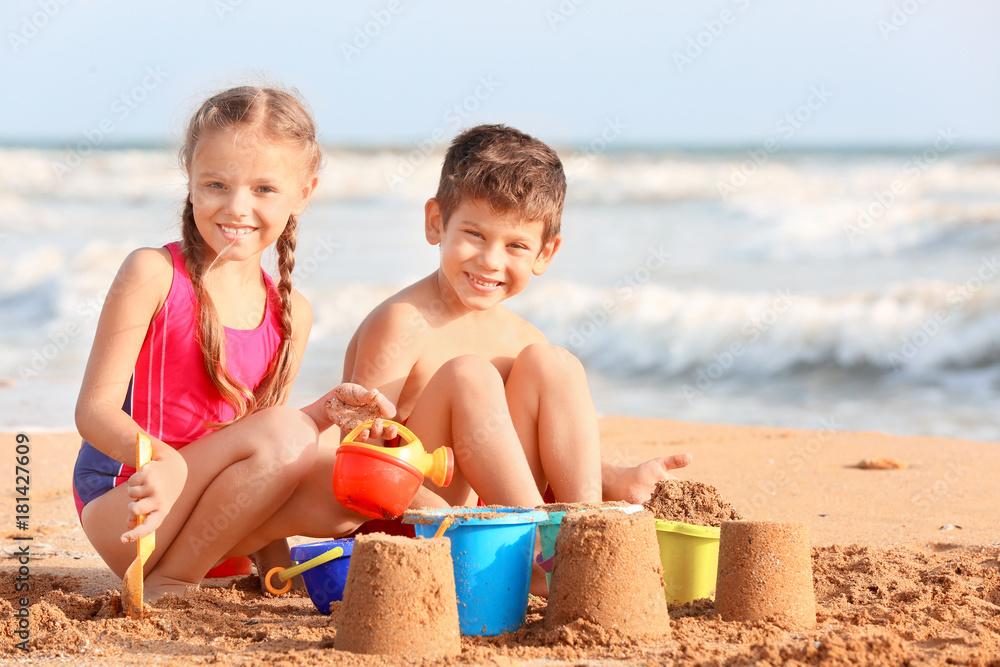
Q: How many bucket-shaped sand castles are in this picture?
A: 3